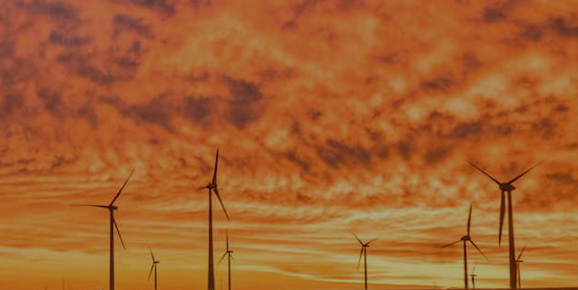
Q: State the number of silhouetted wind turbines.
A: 9